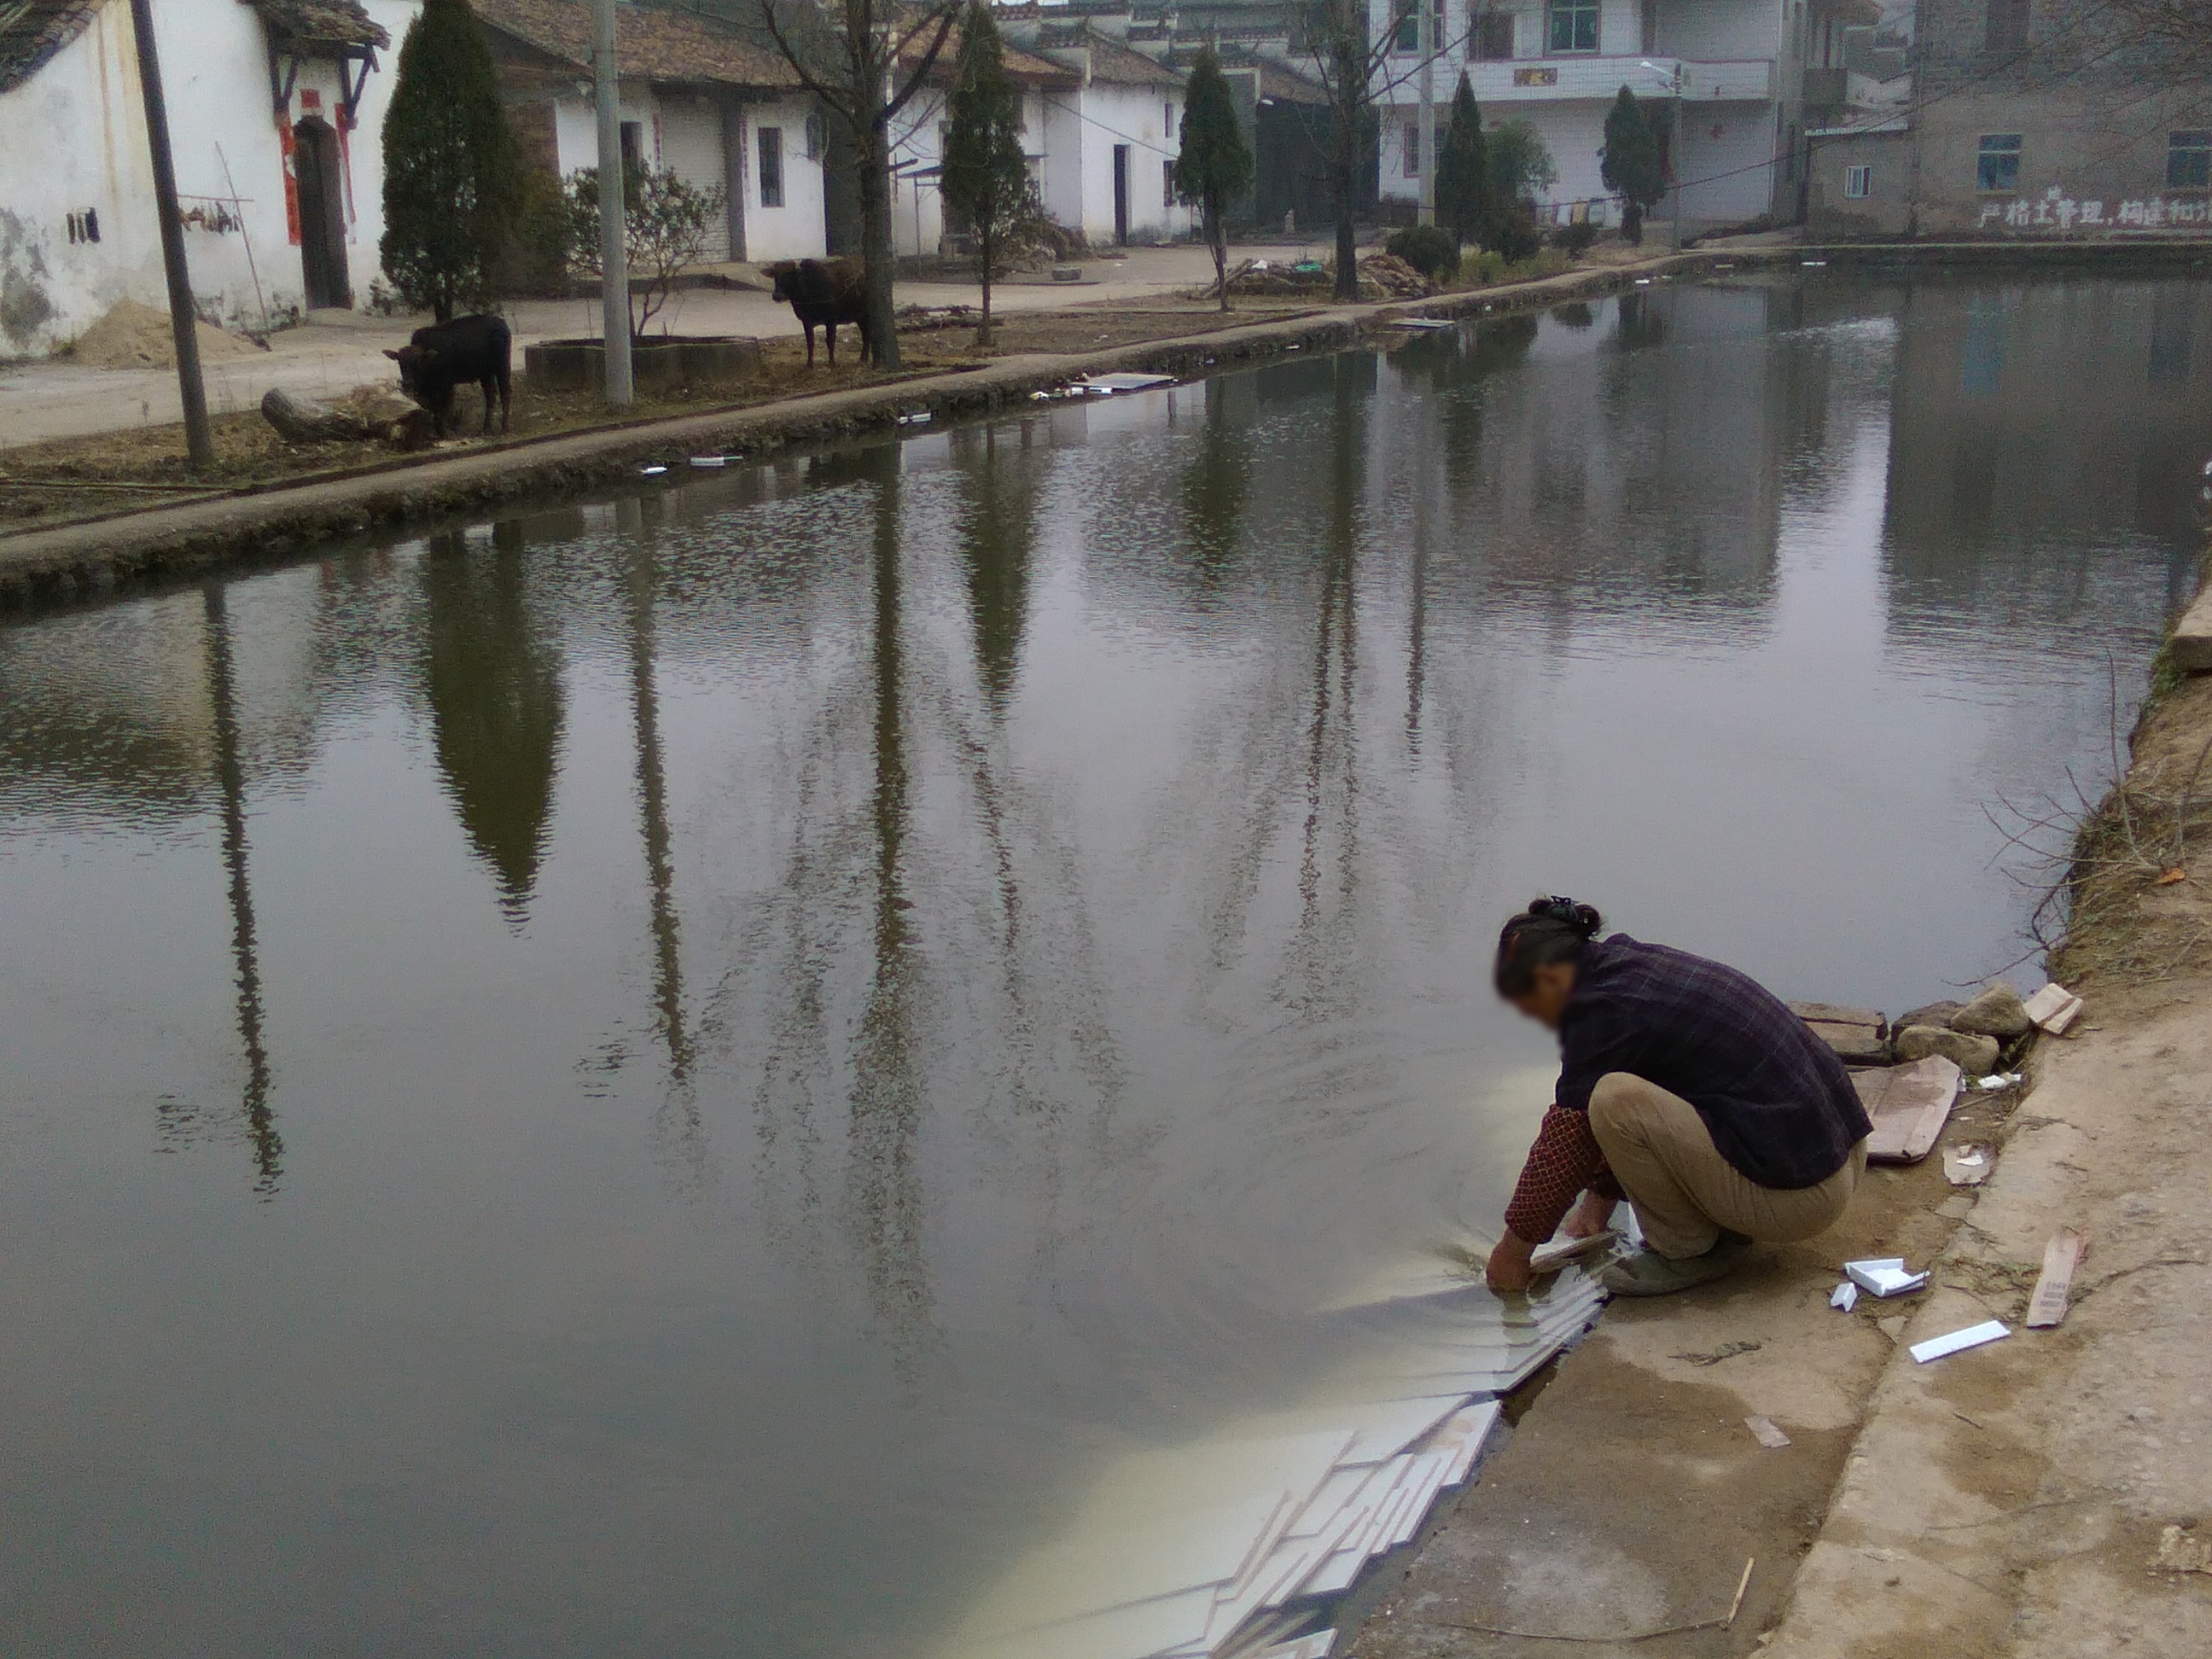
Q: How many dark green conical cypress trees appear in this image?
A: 5